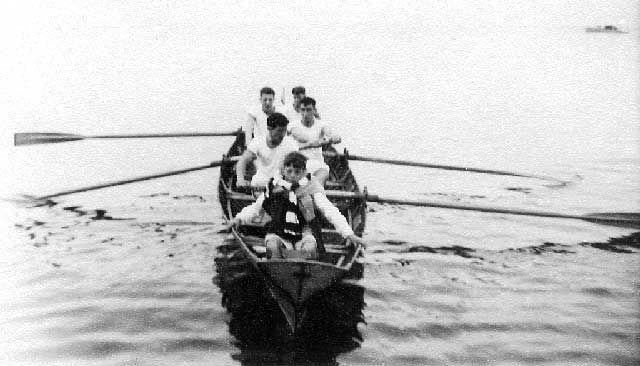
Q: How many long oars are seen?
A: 4